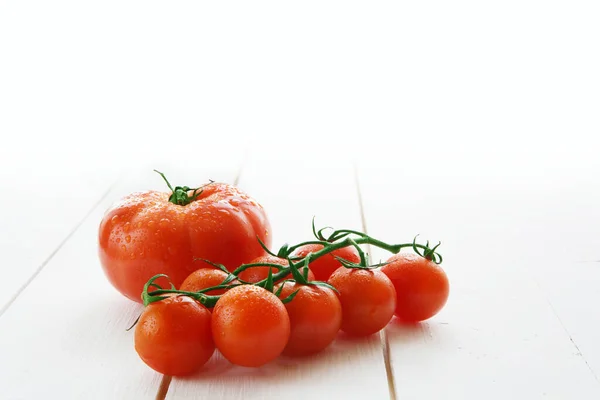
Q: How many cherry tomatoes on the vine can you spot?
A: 8